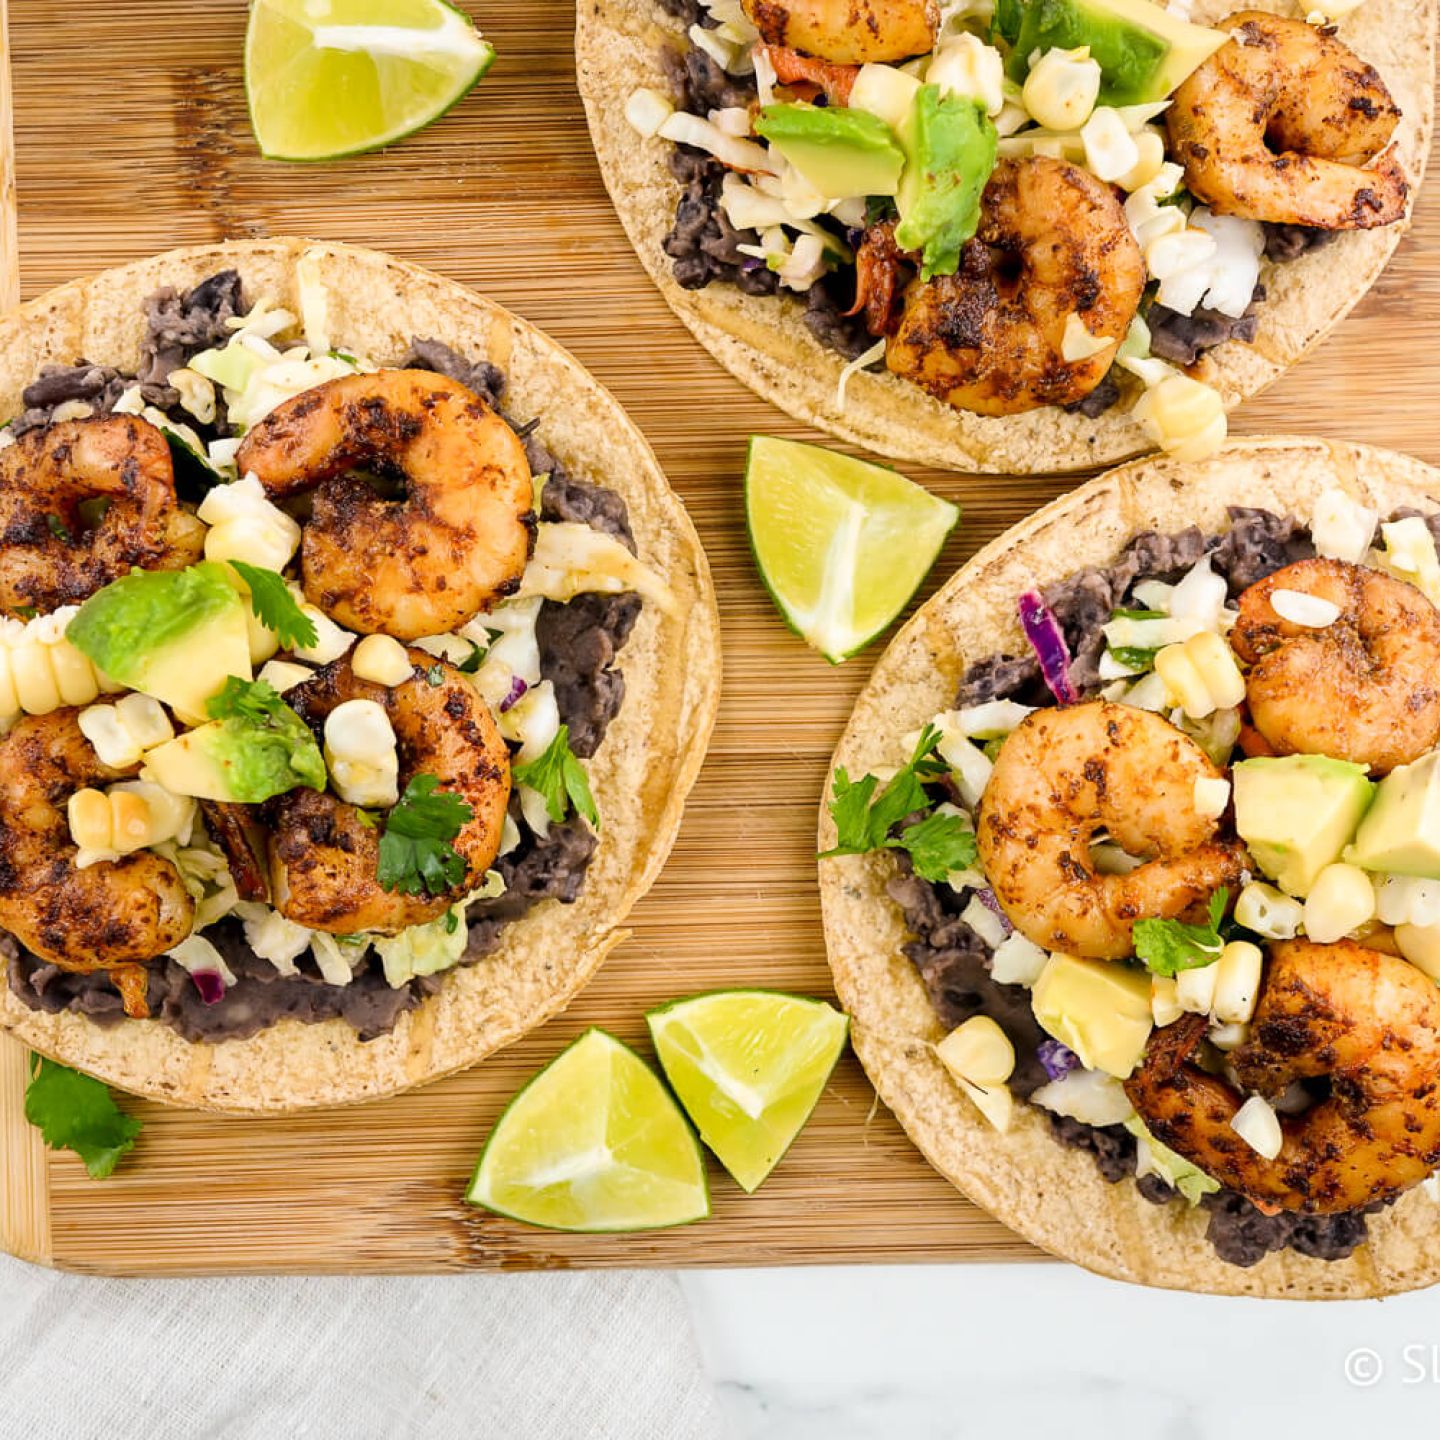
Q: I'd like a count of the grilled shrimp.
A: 10